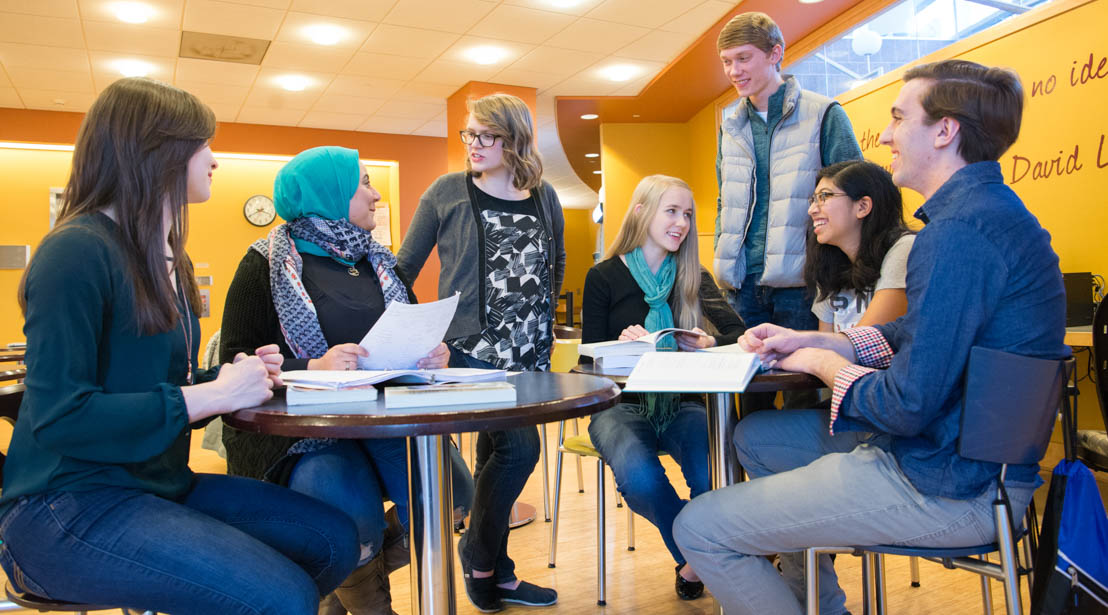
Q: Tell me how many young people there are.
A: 7